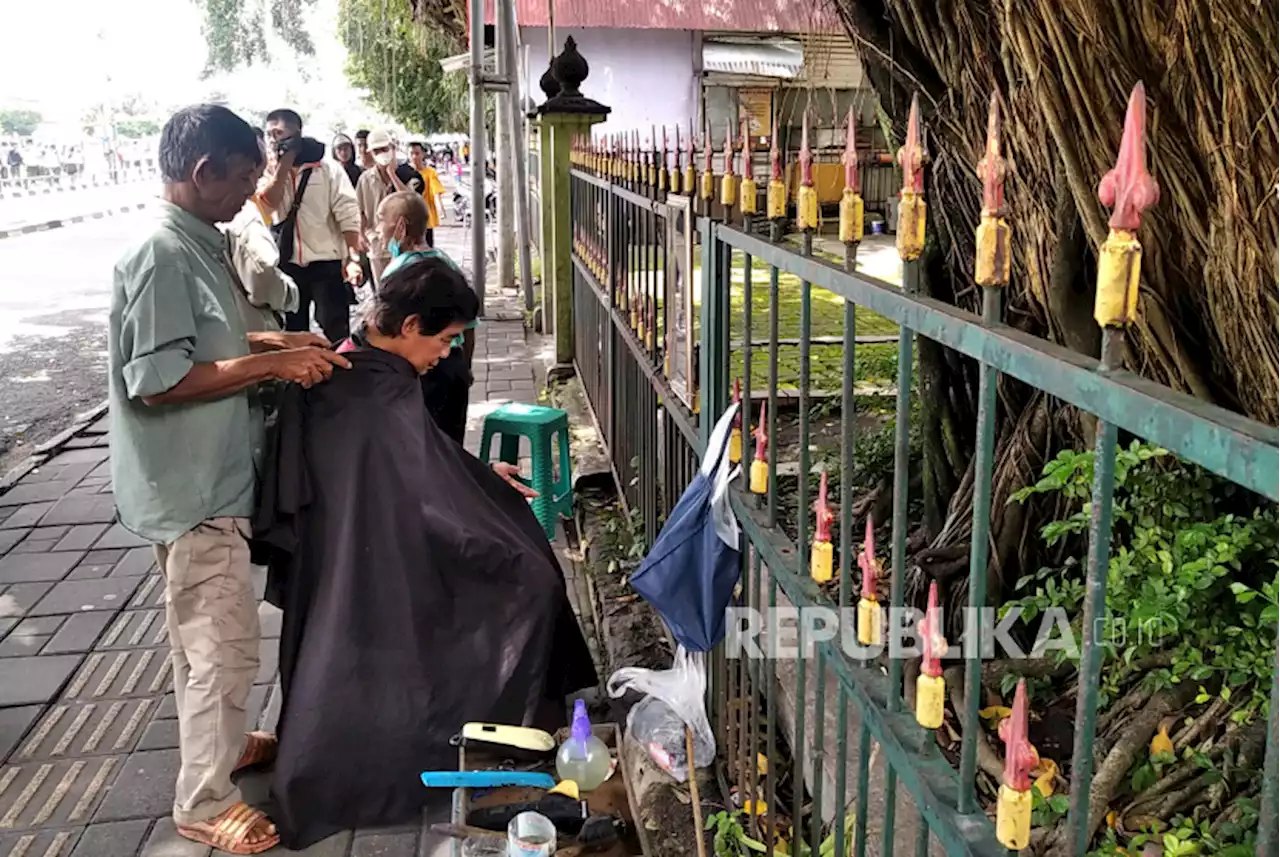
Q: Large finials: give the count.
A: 2